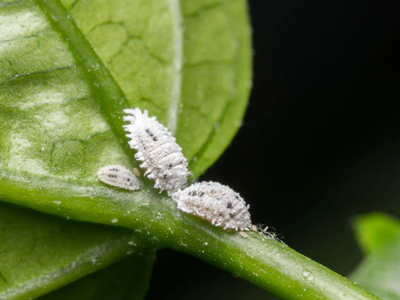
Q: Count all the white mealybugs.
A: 3